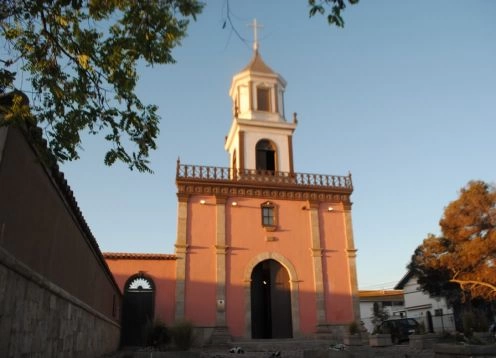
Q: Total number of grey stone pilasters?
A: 4